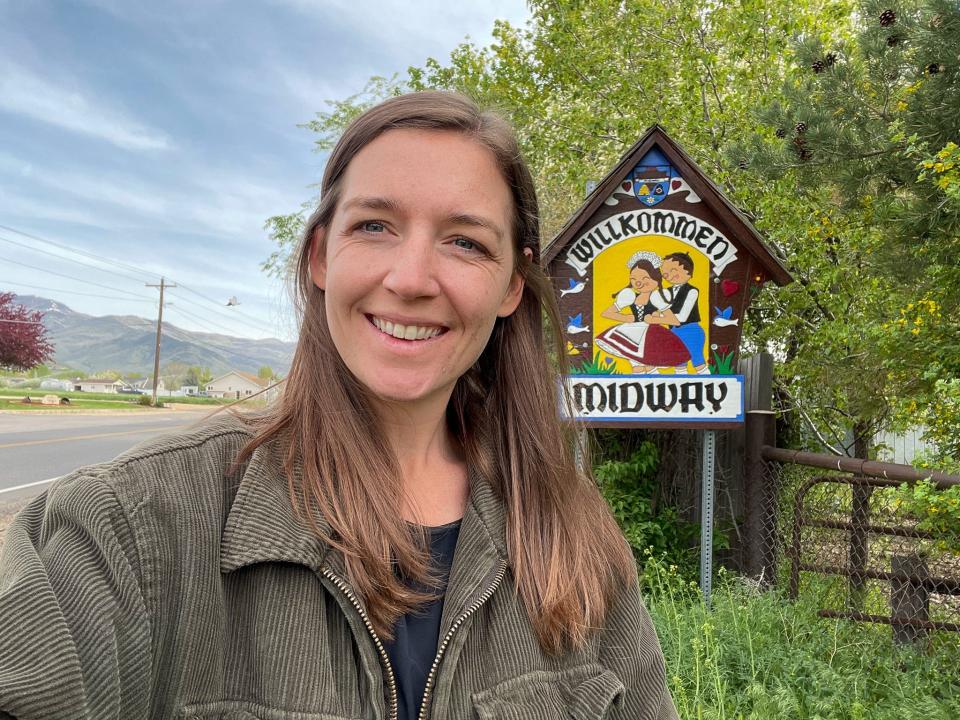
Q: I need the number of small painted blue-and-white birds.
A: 3